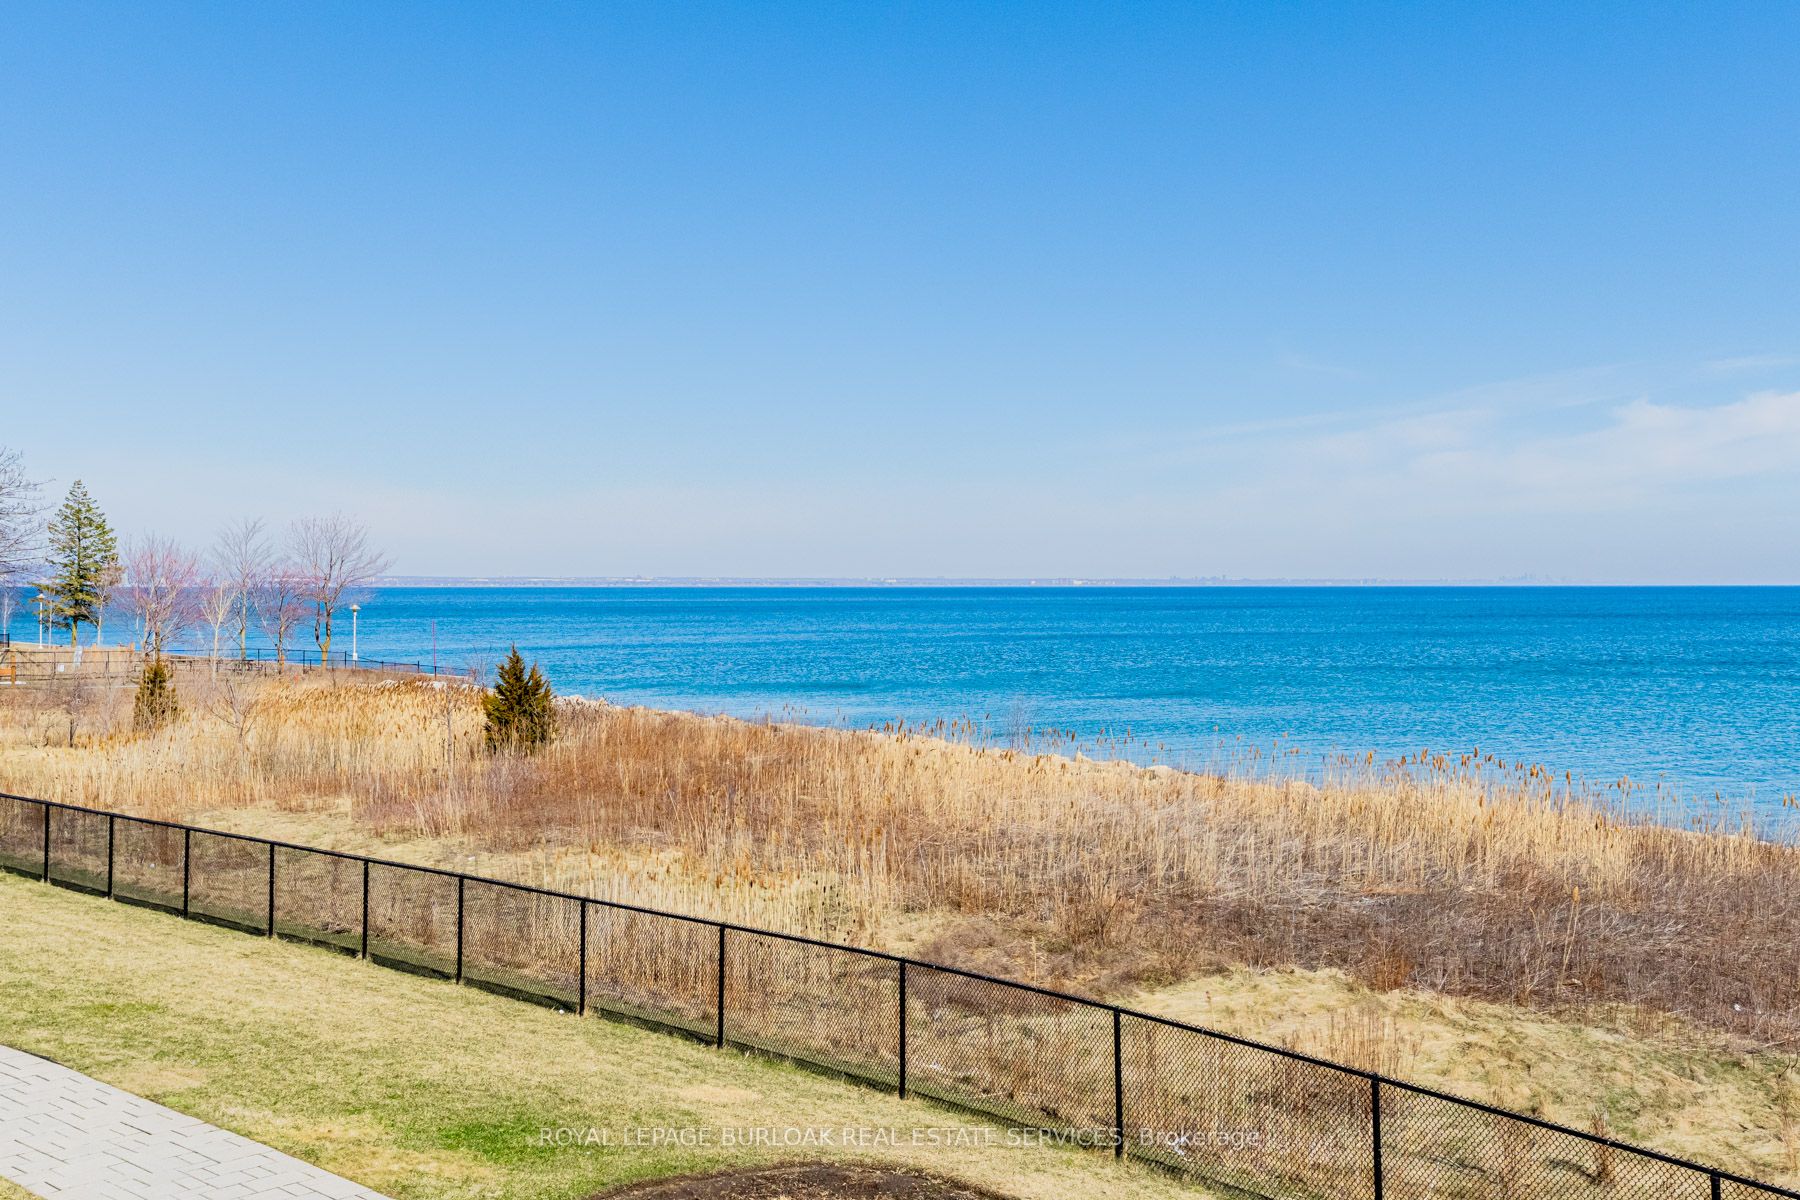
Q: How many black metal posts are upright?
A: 12